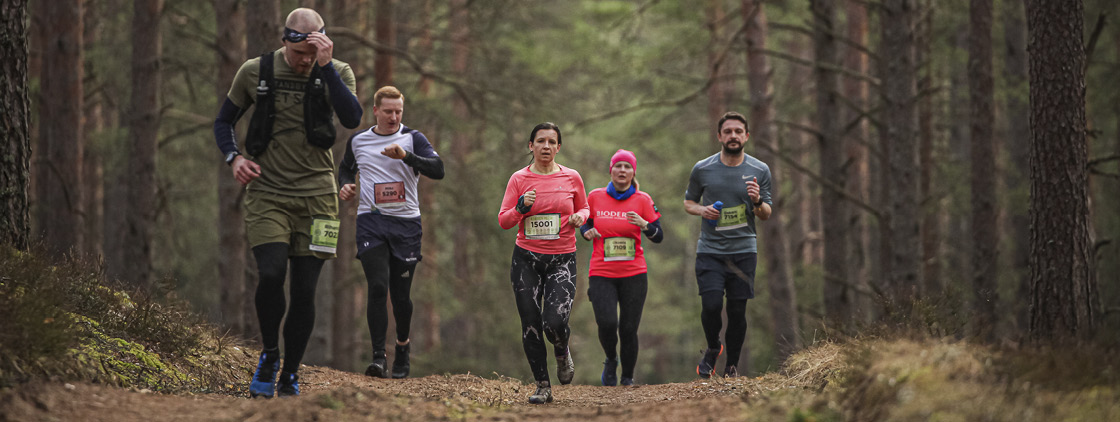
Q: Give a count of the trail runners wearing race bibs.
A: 5